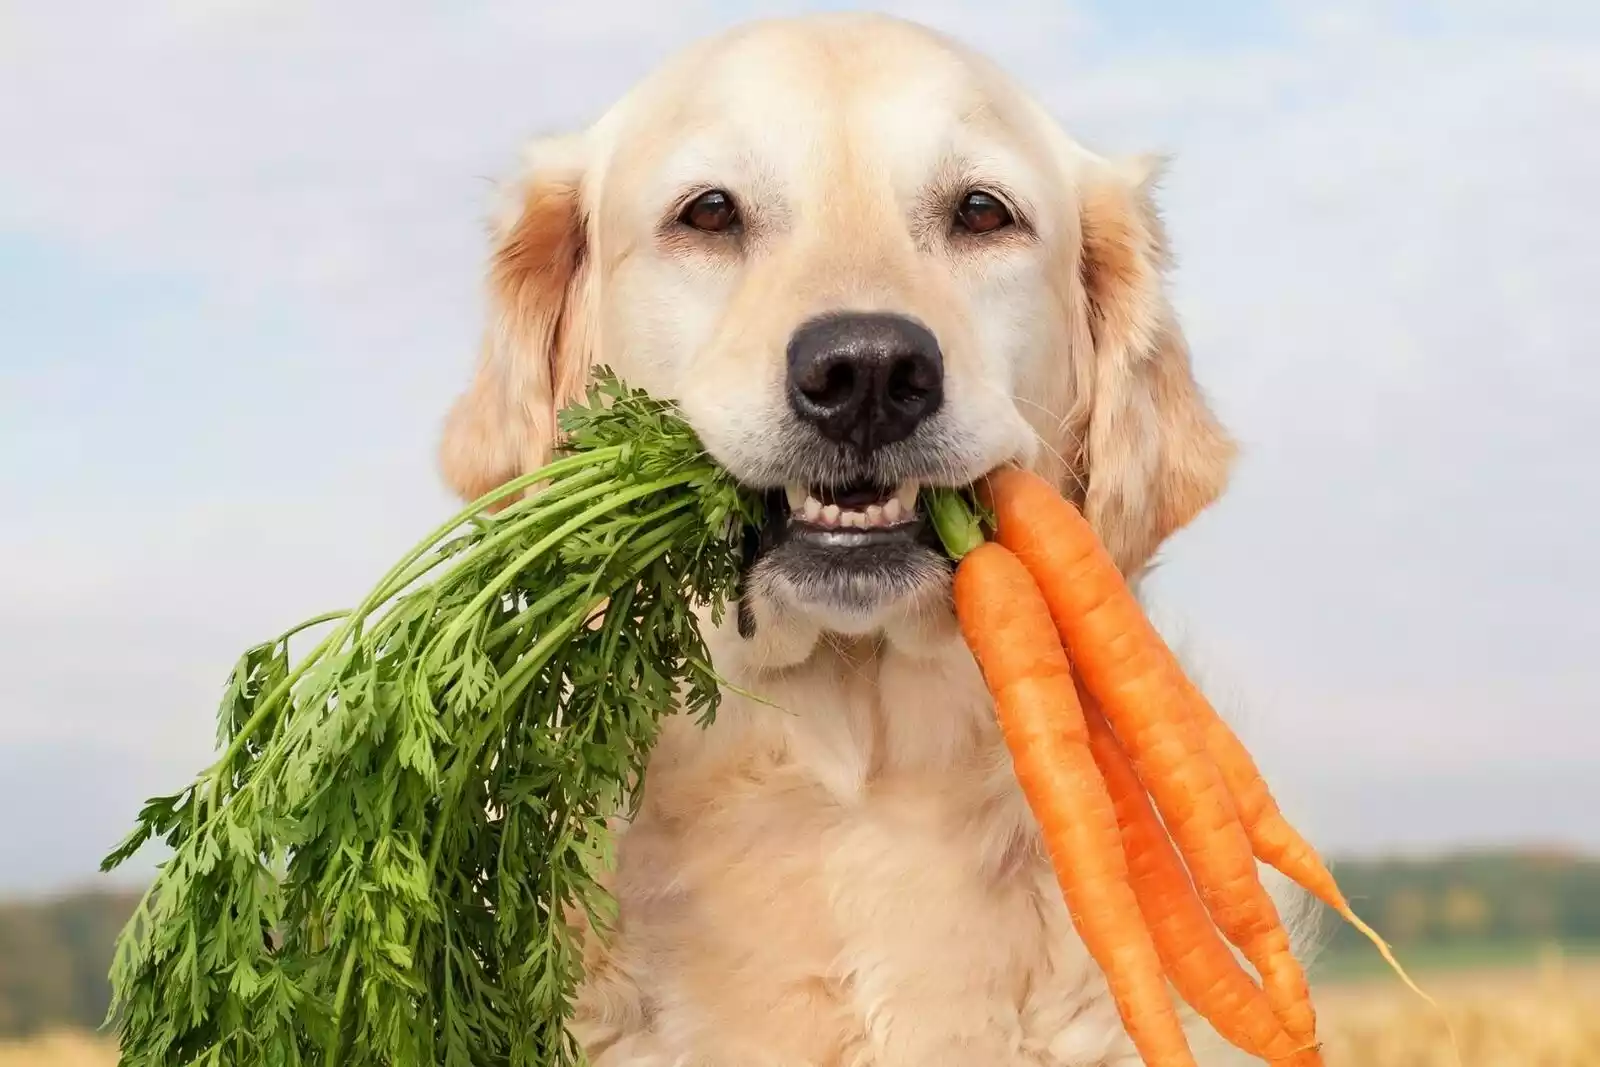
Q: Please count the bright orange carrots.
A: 4